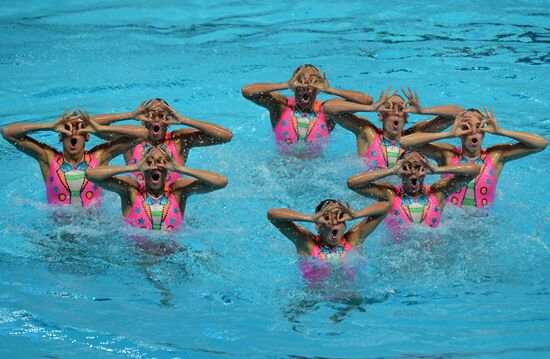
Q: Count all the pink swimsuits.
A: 8